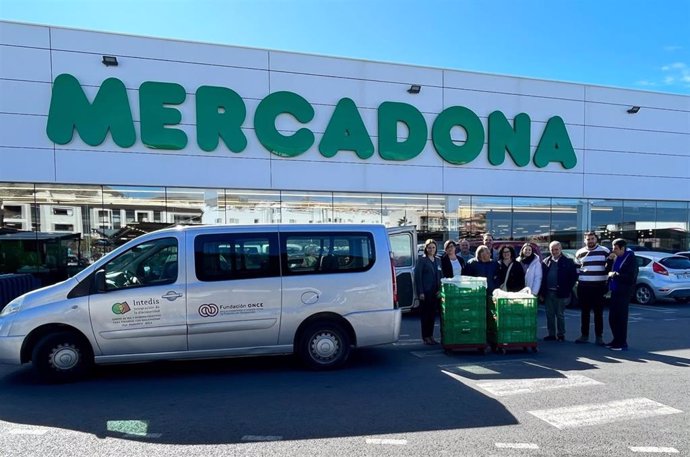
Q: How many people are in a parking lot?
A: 10